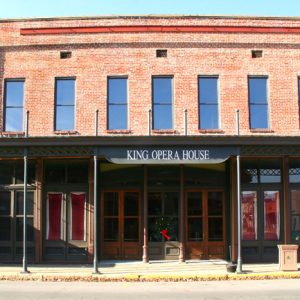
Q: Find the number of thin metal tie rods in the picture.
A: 5